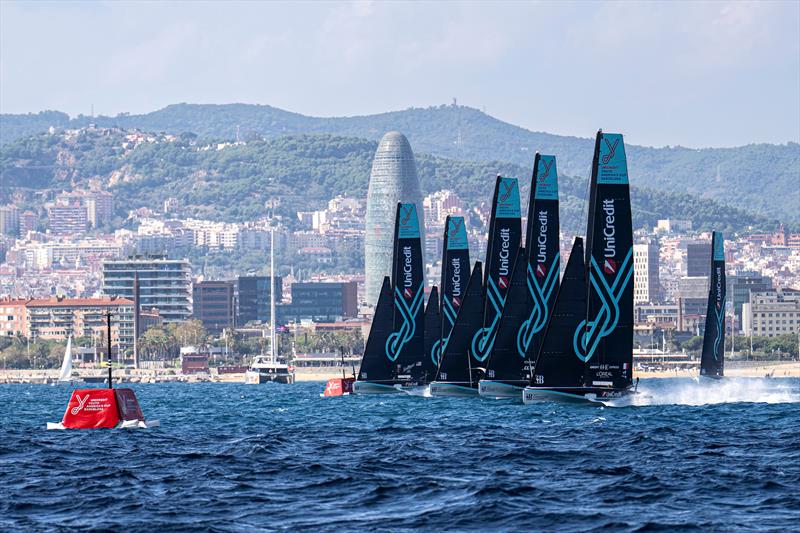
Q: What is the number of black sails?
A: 11